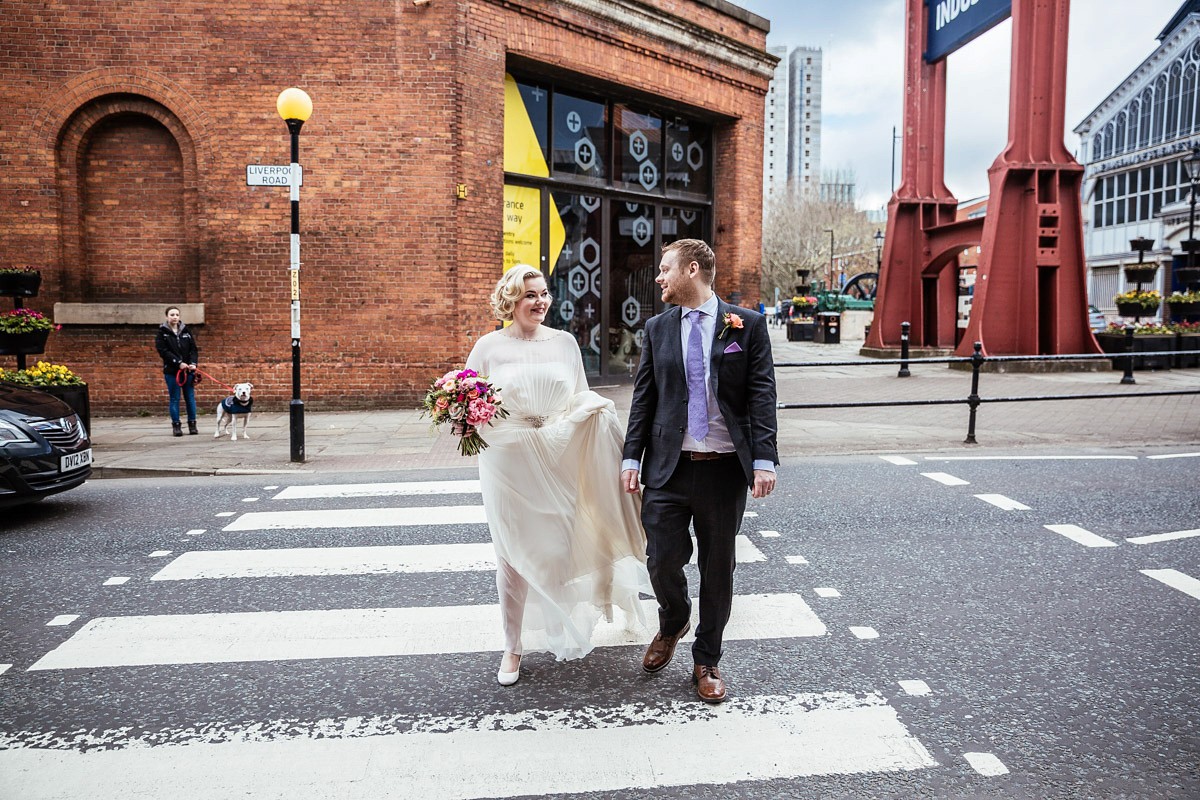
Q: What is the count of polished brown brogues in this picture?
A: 2